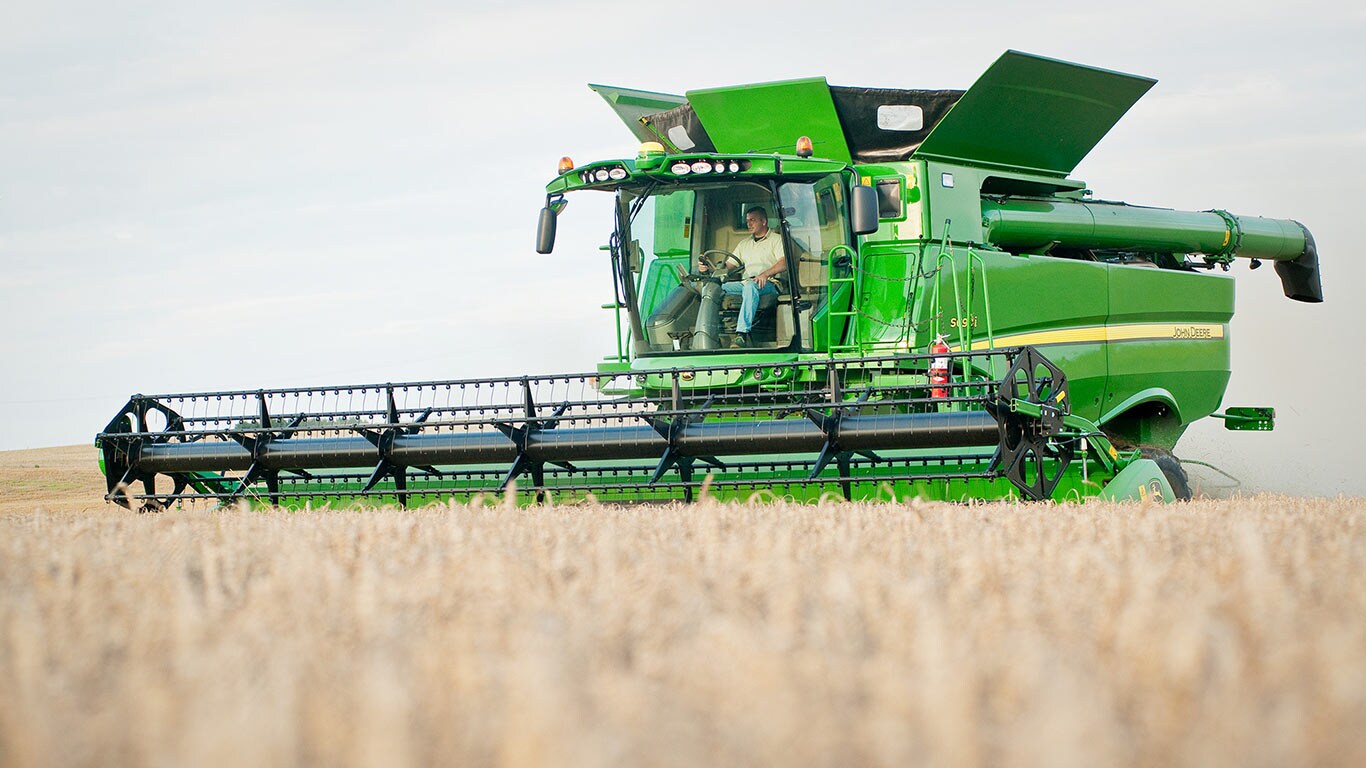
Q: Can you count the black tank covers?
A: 2